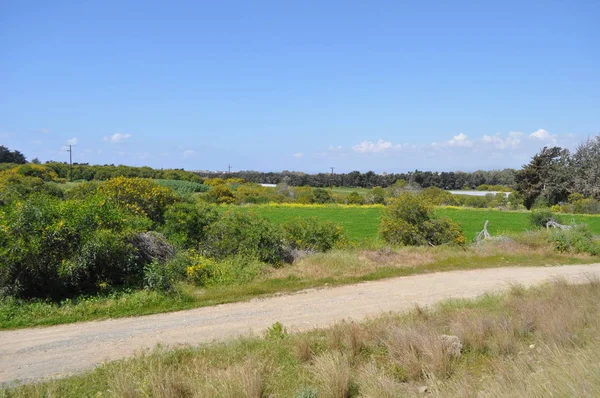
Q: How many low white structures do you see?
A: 2